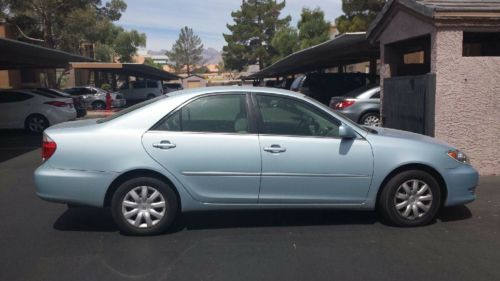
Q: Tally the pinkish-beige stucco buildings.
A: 1